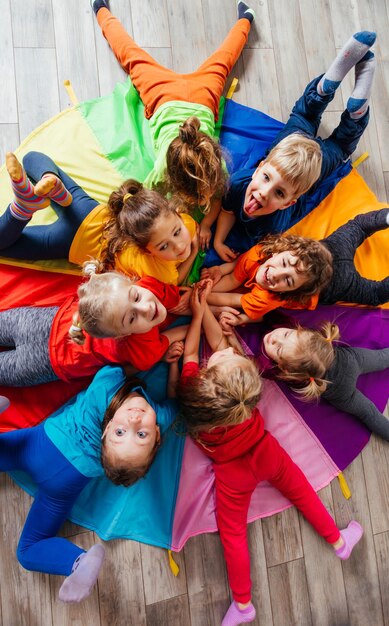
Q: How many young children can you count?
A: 8